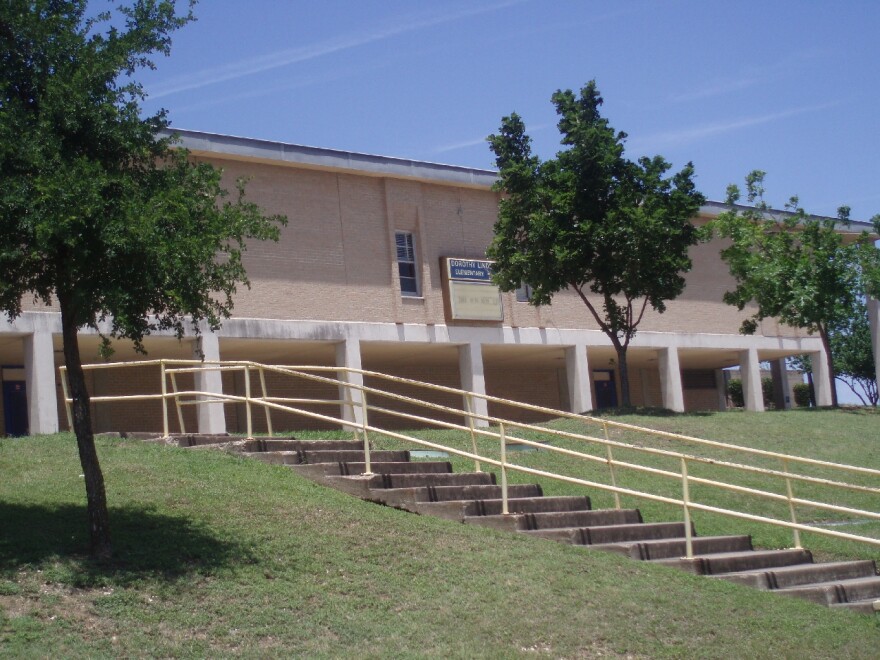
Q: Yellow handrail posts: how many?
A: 12